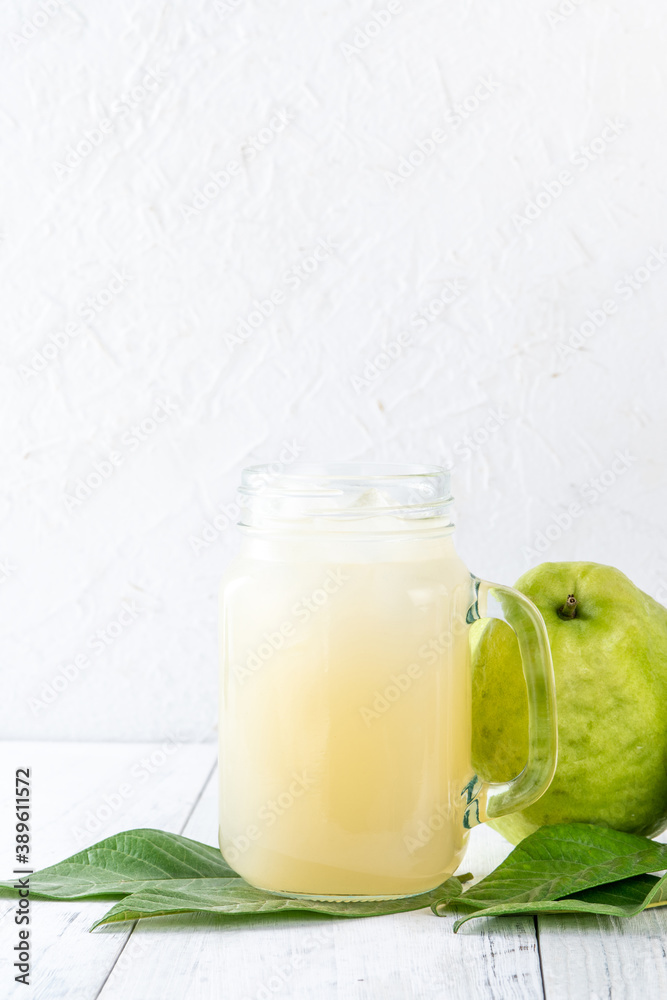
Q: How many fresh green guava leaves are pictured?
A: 4